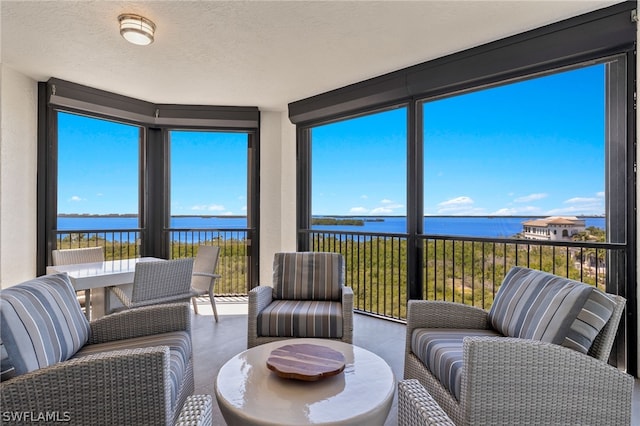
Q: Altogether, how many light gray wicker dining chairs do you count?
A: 3